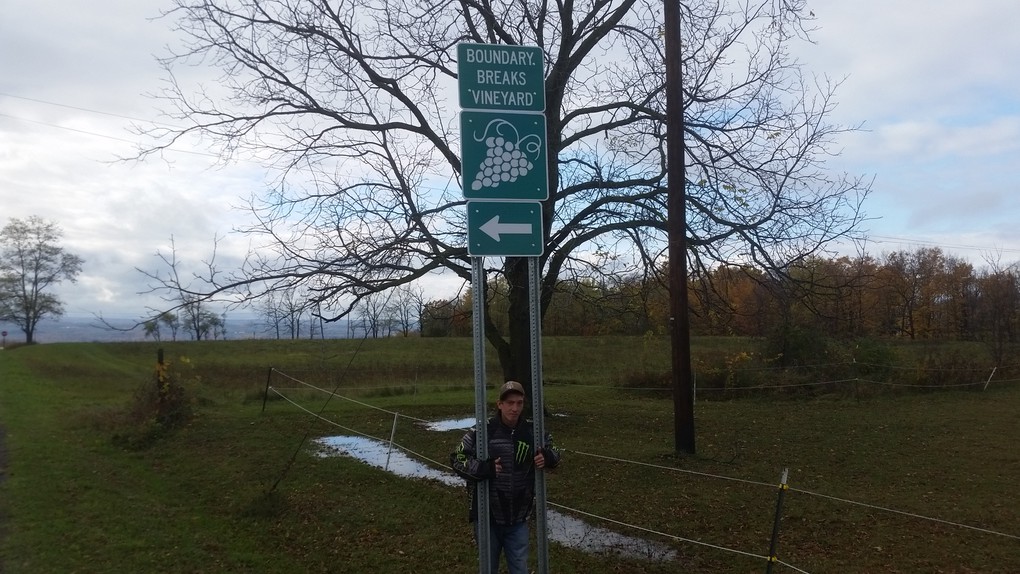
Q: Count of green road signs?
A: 3